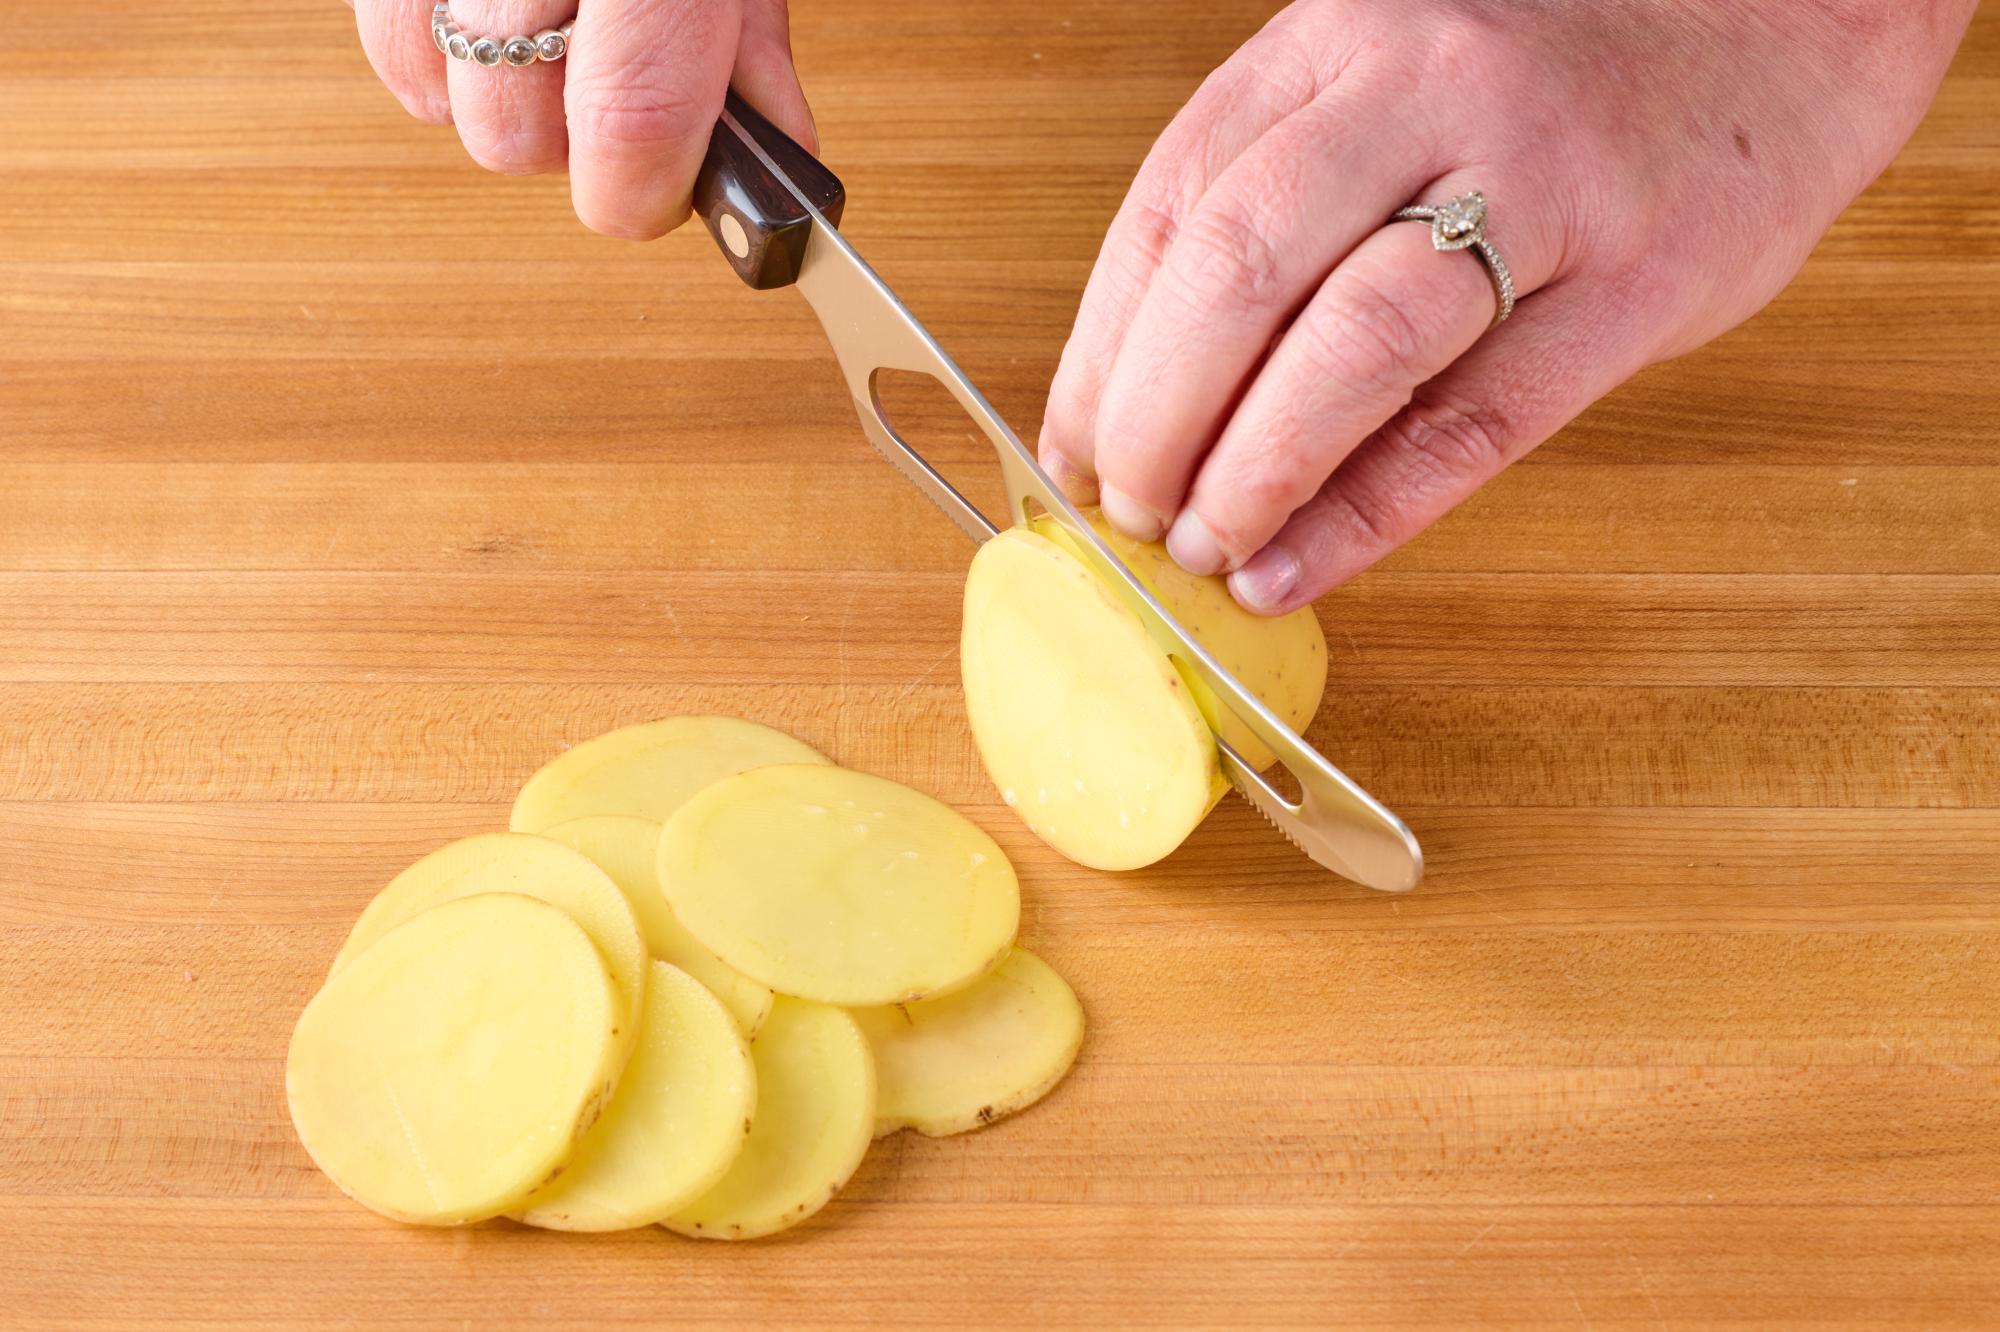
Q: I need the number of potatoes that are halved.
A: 0